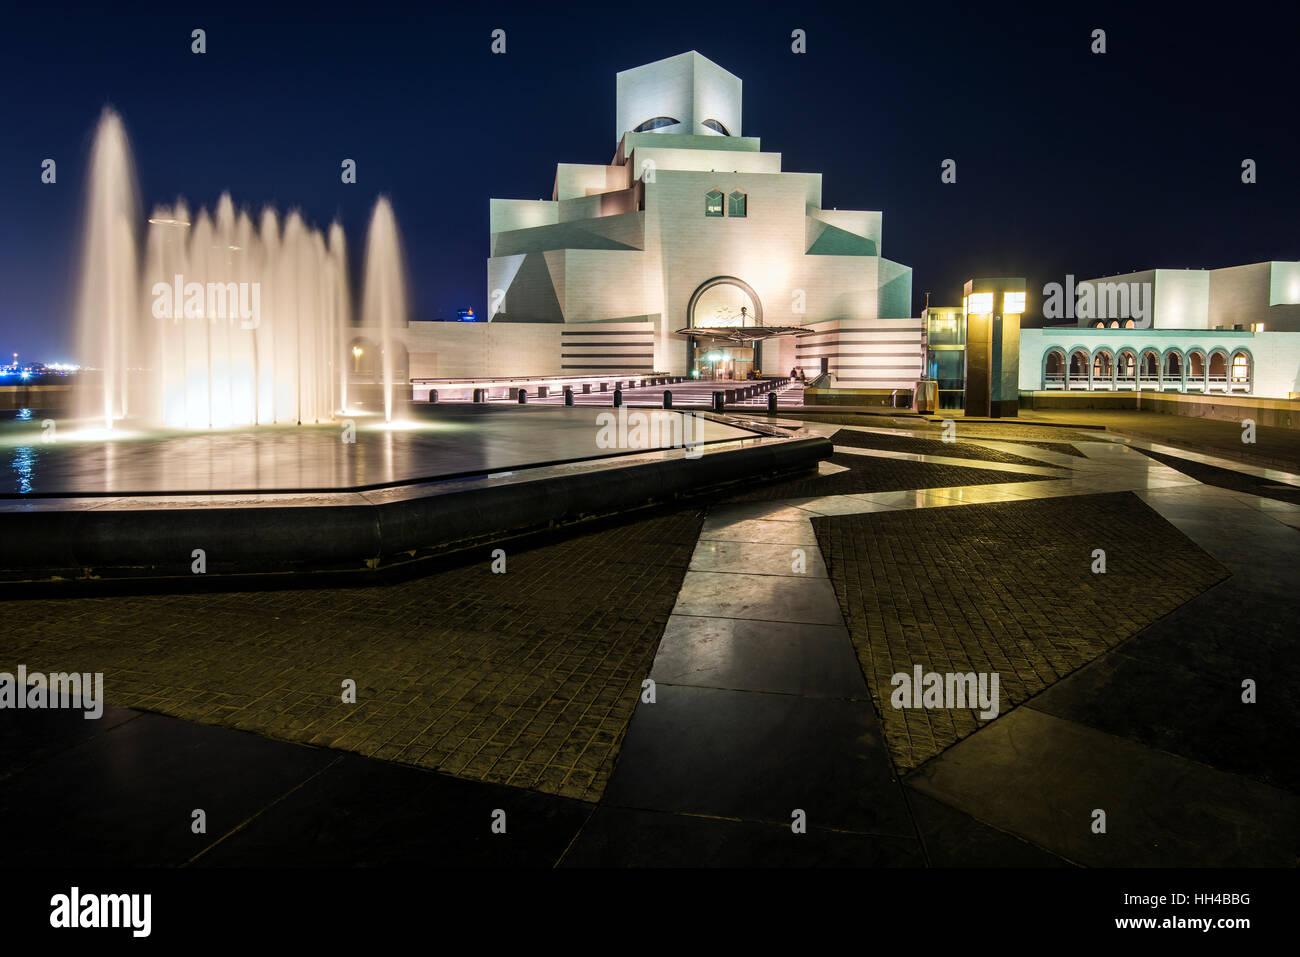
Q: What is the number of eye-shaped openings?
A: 2